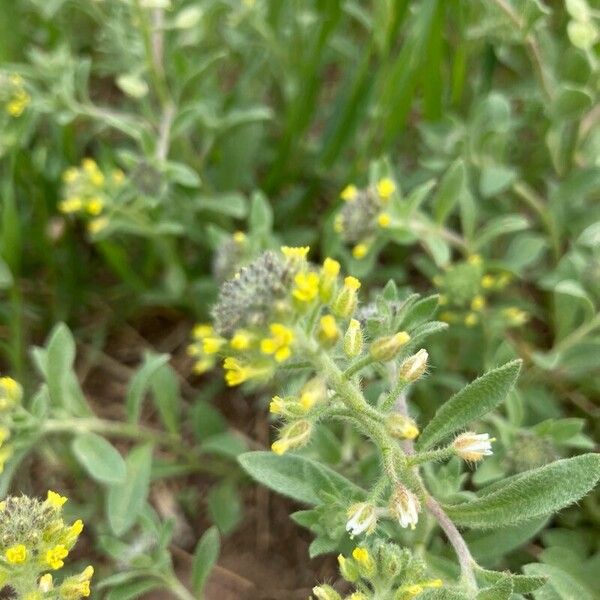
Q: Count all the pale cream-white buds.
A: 4